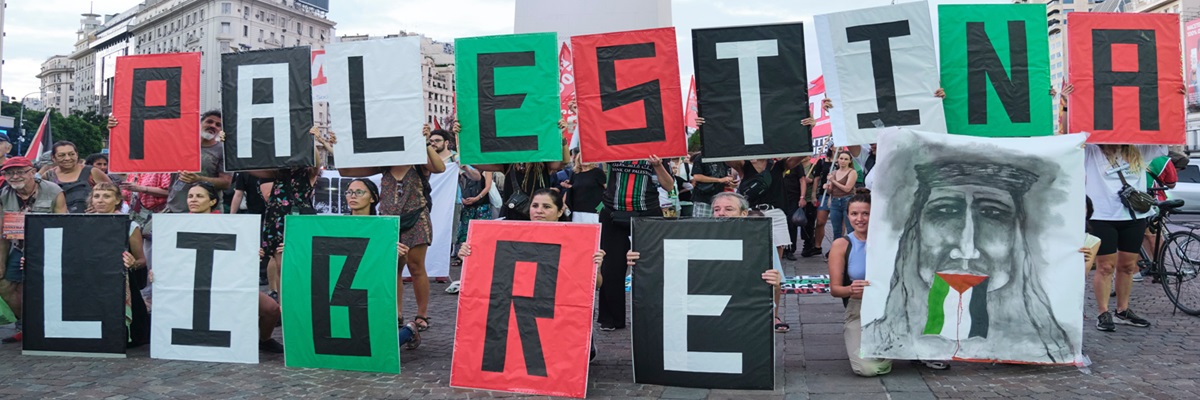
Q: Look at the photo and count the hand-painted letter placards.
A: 14